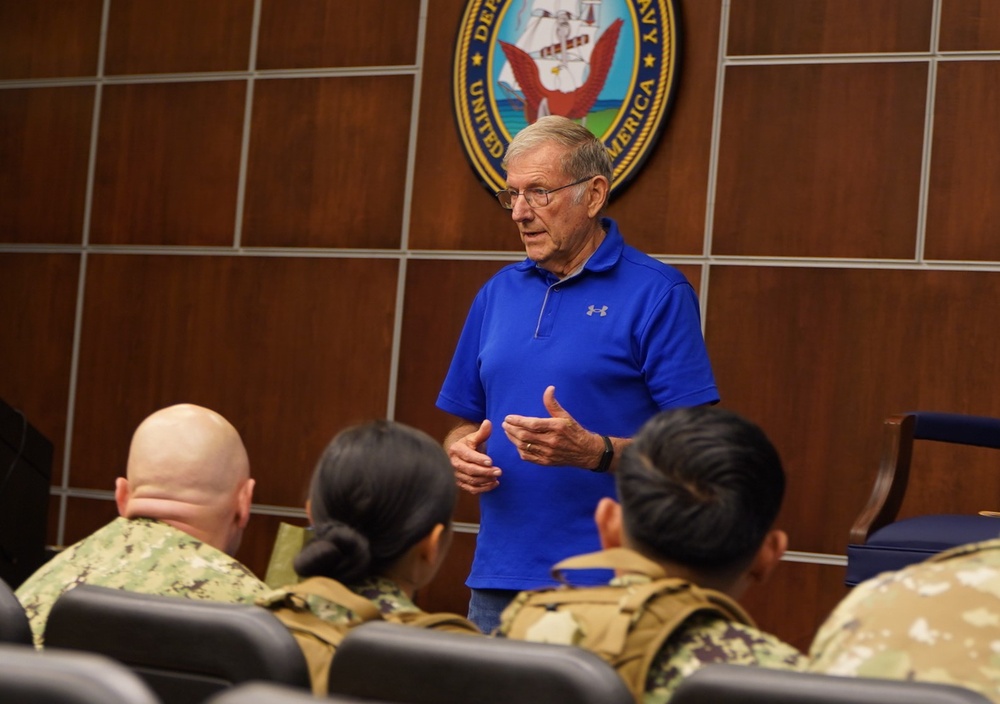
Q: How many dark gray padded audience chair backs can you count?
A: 6